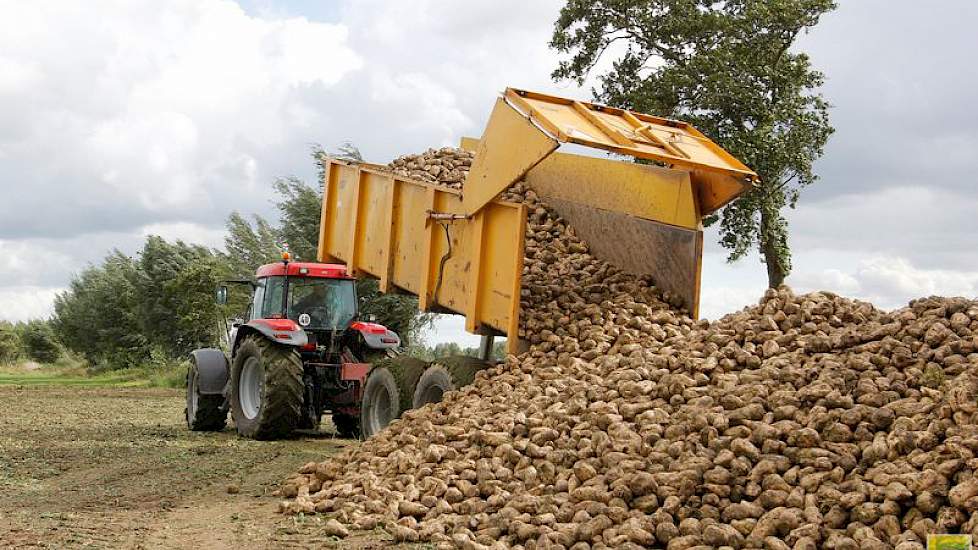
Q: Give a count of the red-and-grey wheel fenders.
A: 2